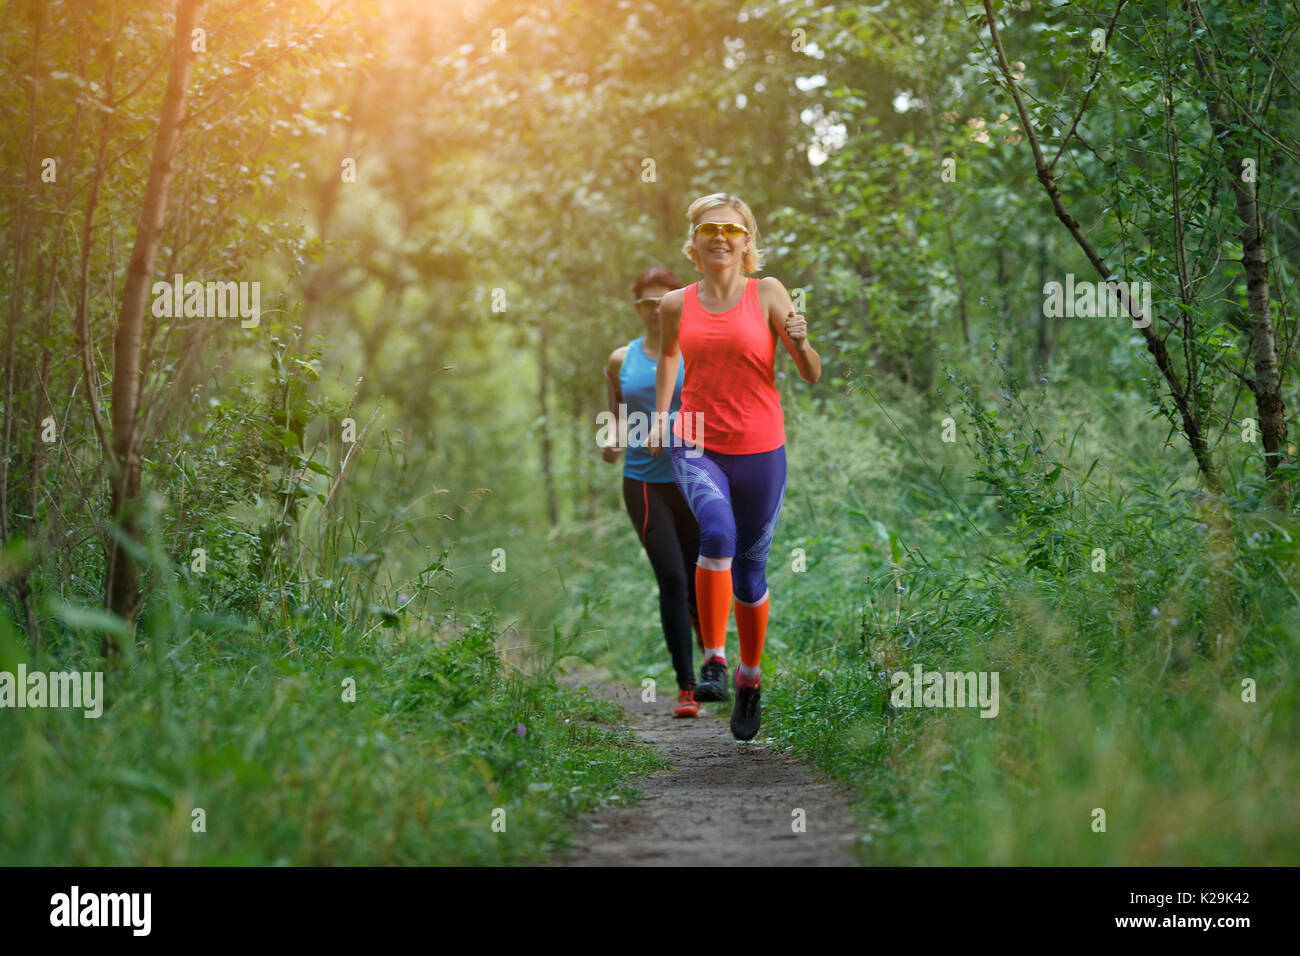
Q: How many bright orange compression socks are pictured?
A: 2